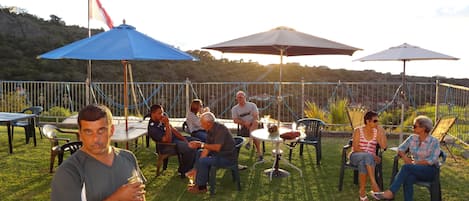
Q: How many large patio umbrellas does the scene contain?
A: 3